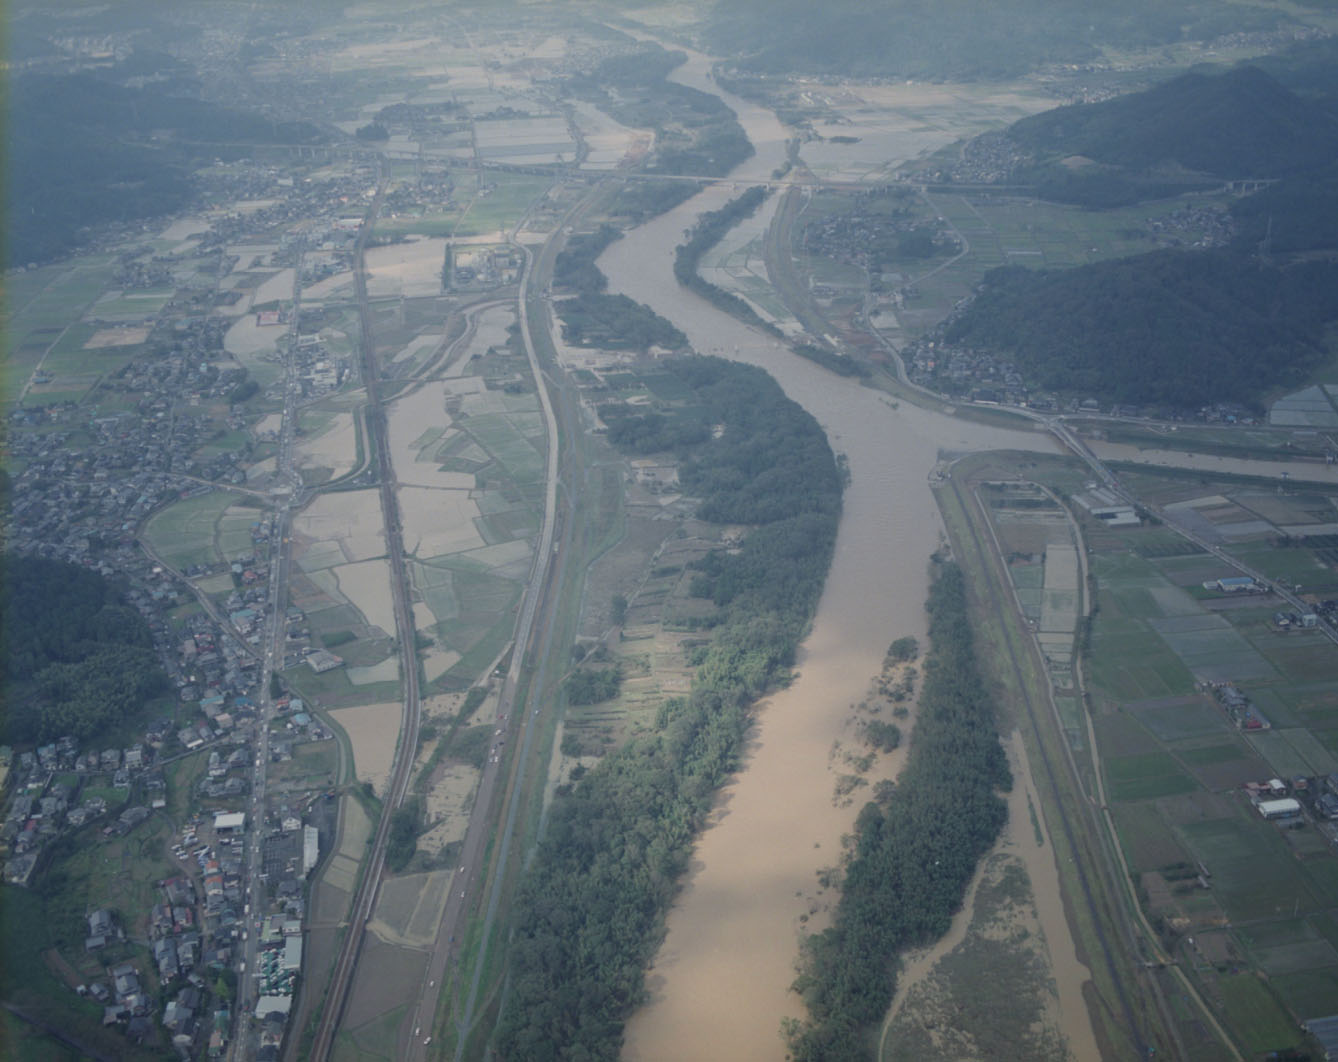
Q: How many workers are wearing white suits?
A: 0